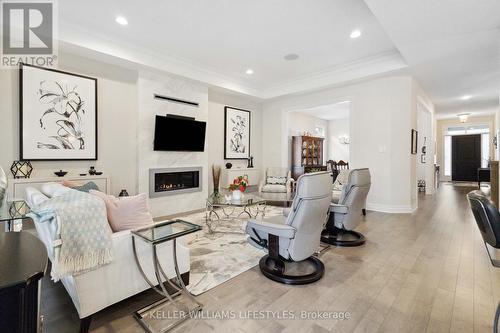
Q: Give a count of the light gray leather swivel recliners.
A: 2